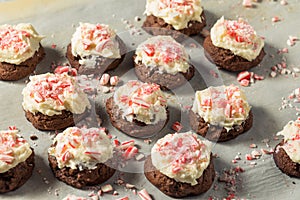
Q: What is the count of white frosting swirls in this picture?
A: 12